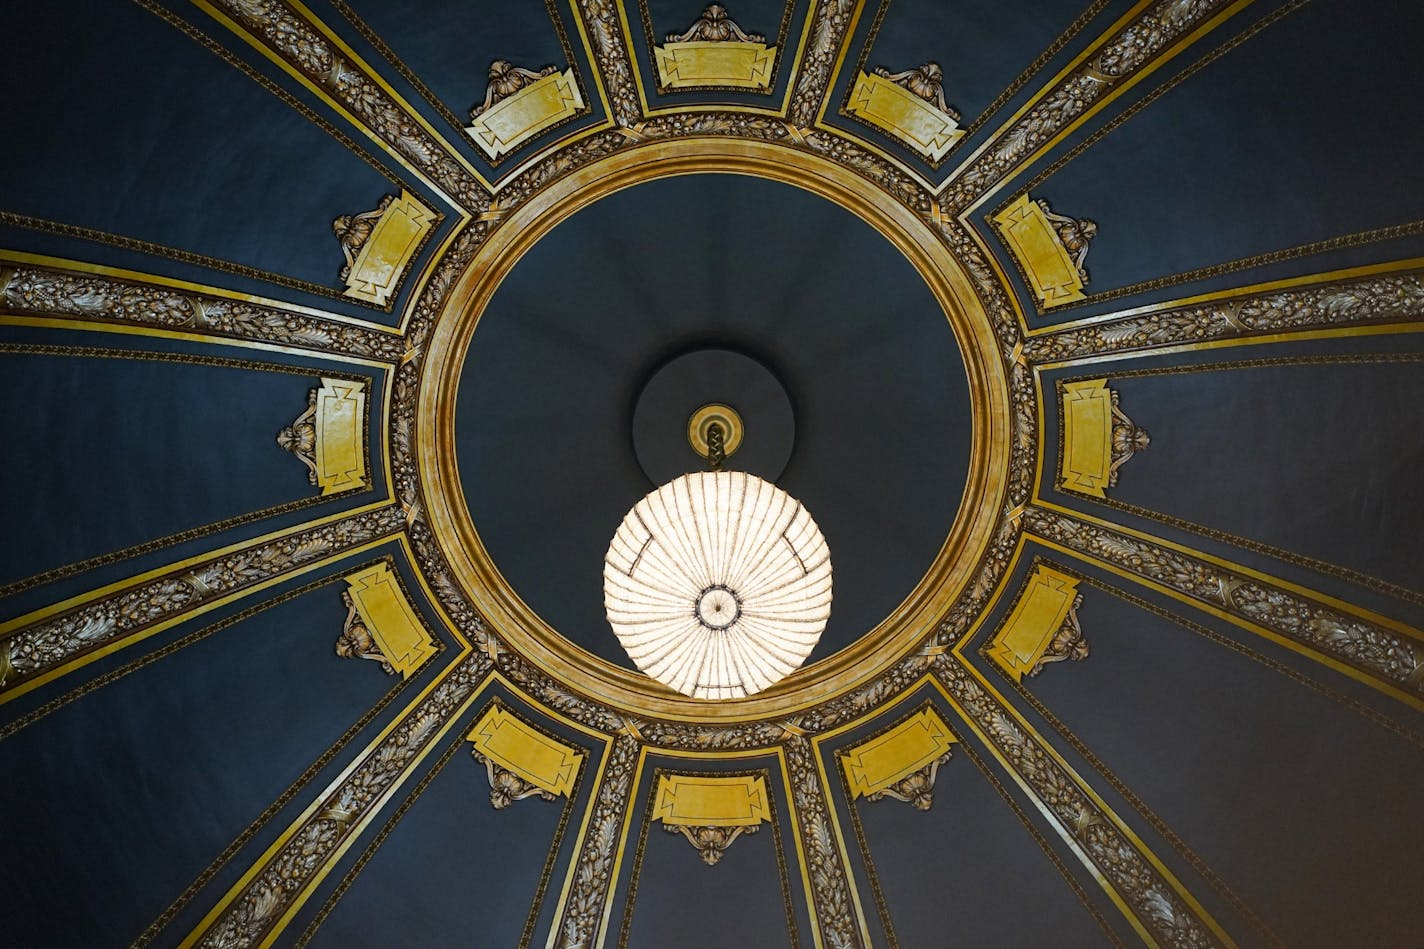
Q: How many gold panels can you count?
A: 12